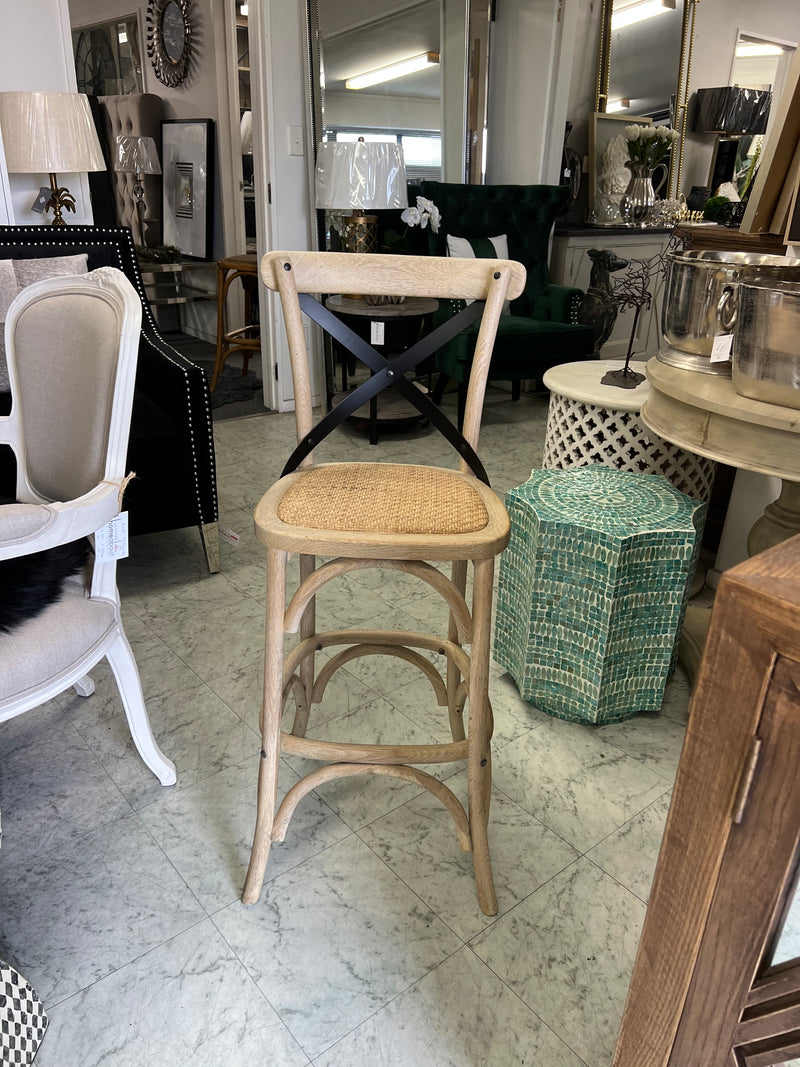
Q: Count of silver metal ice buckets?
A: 2